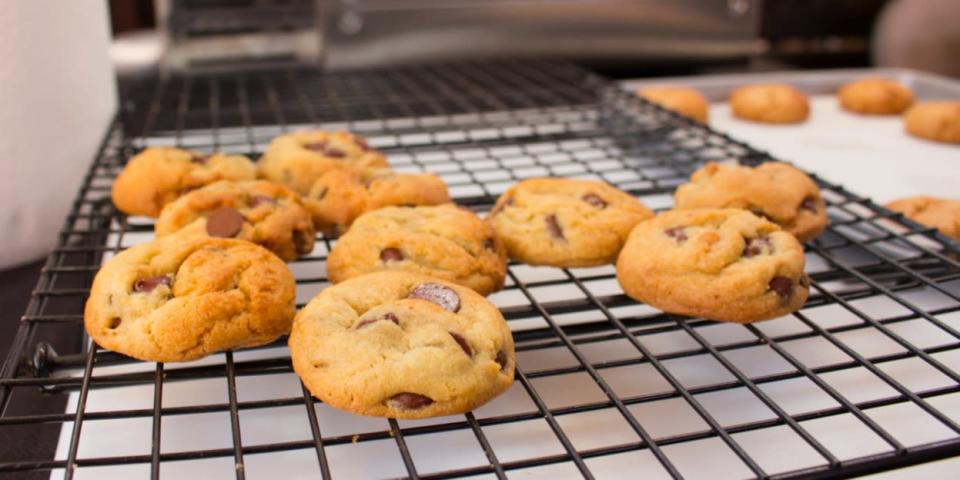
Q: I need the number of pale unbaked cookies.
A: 0